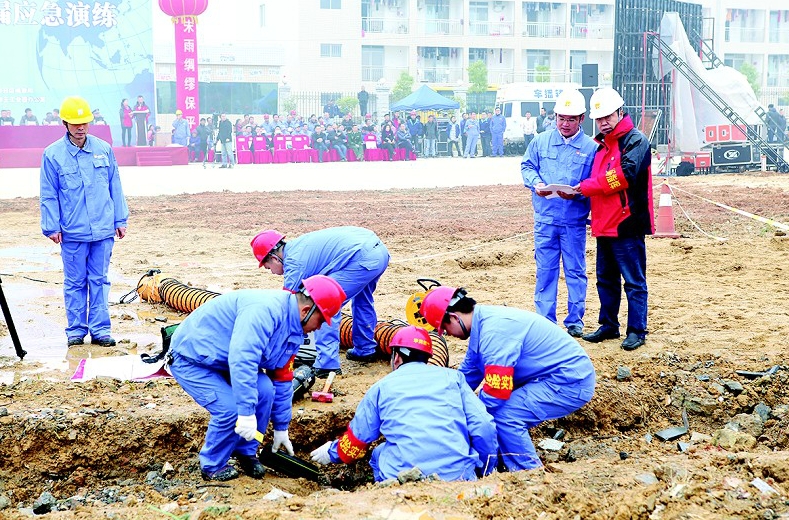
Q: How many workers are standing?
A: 3